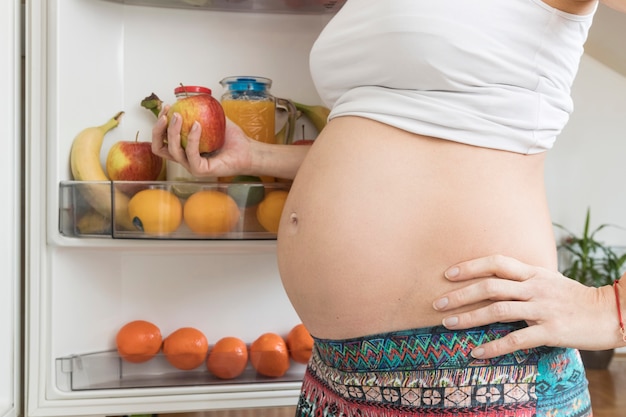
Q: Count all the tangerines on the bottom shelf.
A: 5